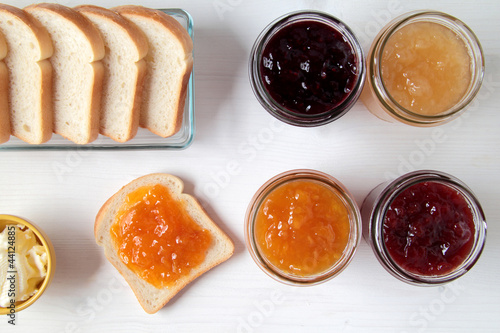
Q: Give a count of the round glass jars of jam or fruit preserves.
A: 4